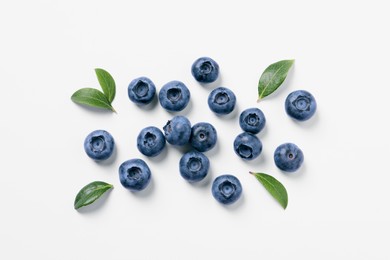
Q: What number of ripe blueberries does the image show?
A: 15